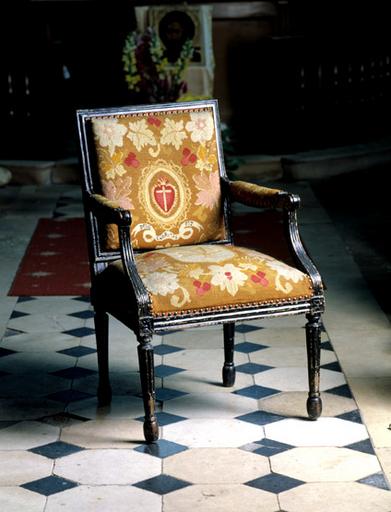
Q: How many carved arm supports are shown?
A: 2